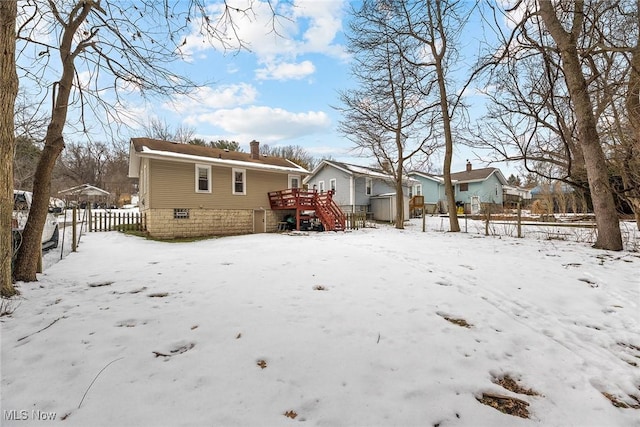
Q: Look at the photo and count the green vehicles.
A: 0